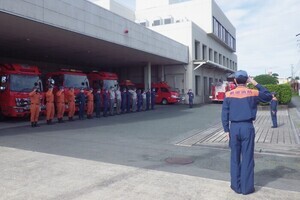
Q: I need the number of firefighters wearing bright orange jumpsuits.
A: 5